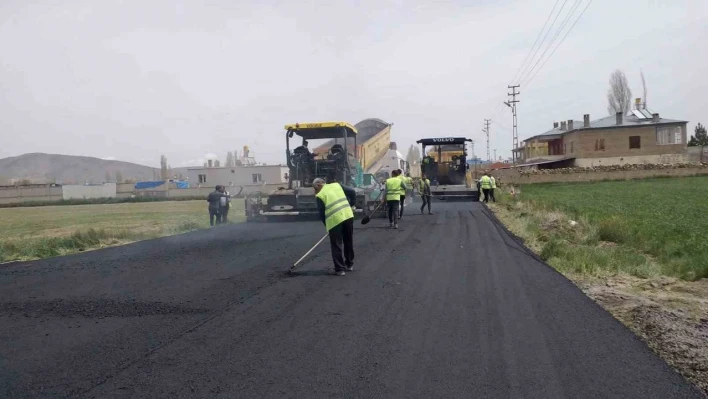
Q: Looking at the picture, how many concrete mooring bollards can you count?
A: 0